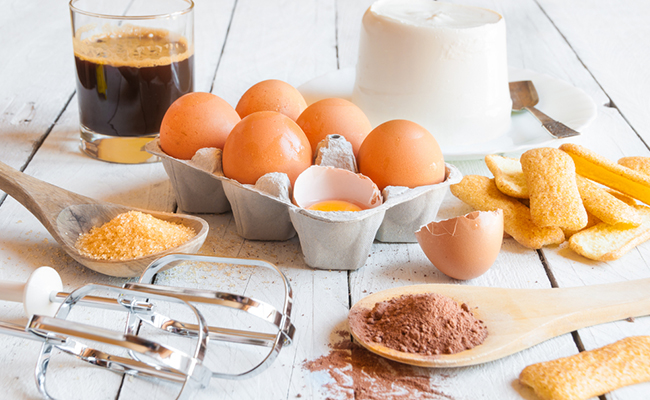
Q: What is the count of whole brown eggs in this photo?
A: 5